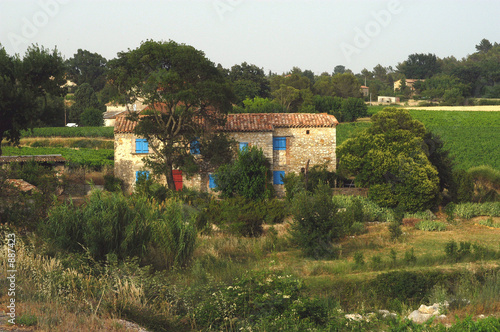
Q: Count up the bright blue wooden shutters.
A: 7